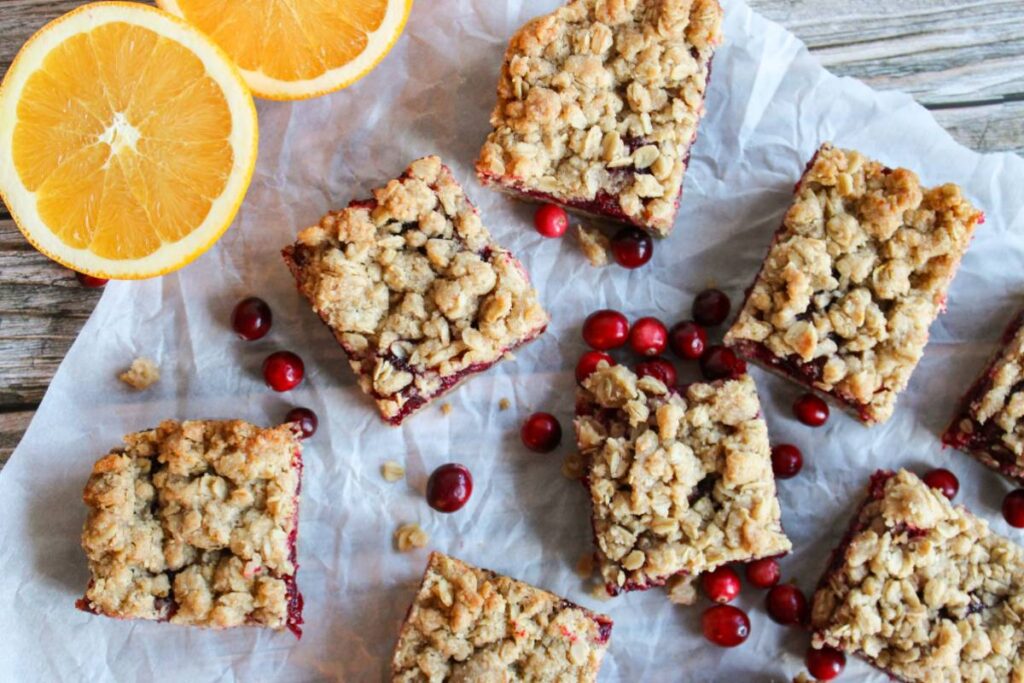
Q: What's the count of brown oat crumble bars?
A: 8